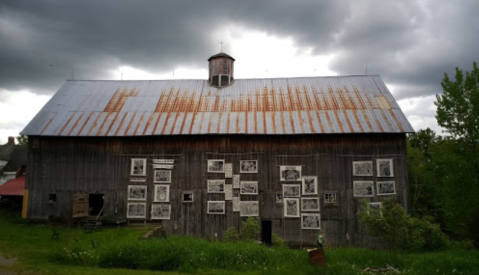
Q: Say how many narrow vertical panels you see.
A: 4